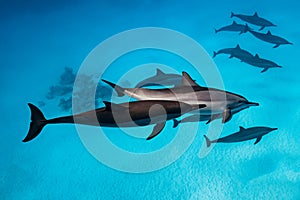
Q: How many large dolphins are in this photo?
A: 2